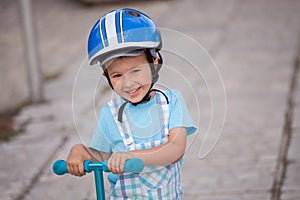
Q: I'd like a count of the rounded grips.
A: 2